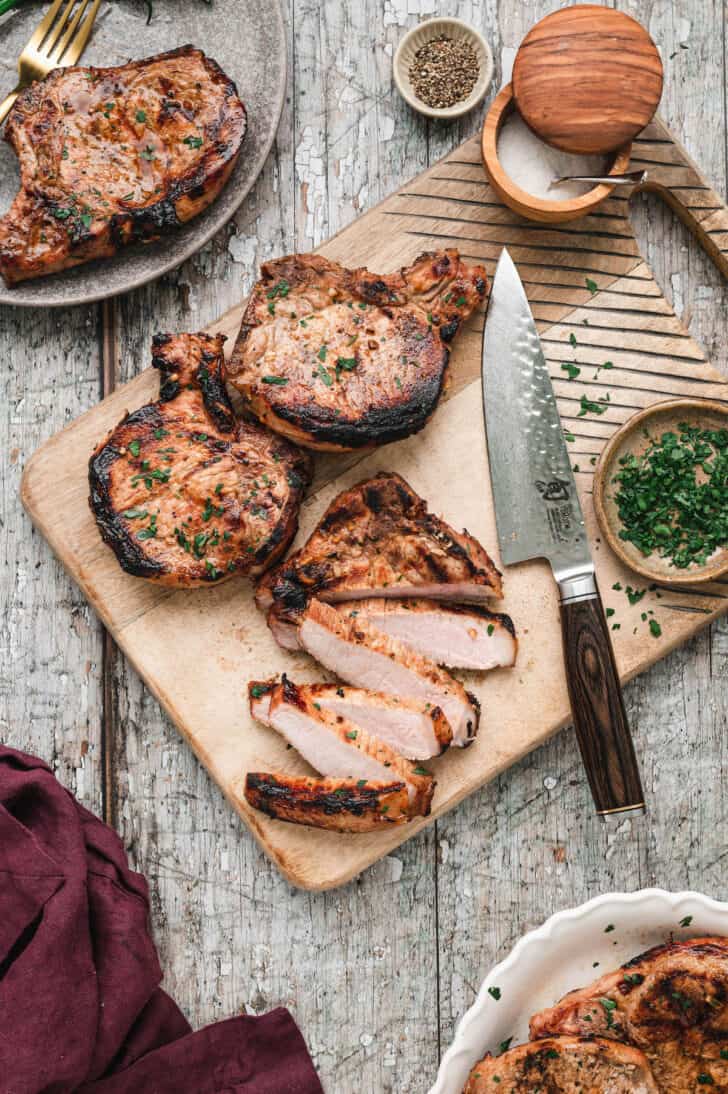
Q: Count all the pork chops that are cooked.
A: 6